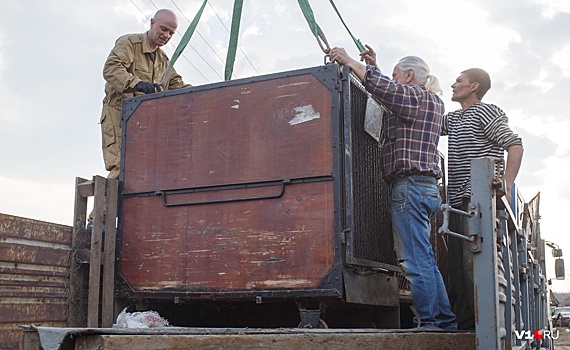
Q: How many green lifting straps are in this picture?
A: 4